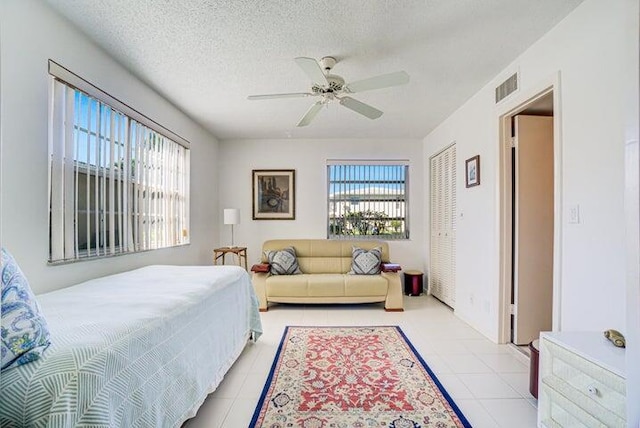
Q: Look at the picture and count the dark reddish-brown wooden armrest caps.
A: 2